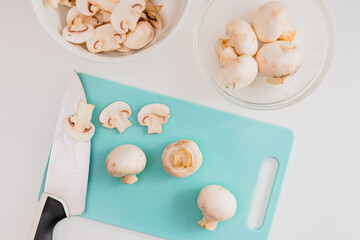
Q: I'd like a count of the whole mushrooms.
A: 7